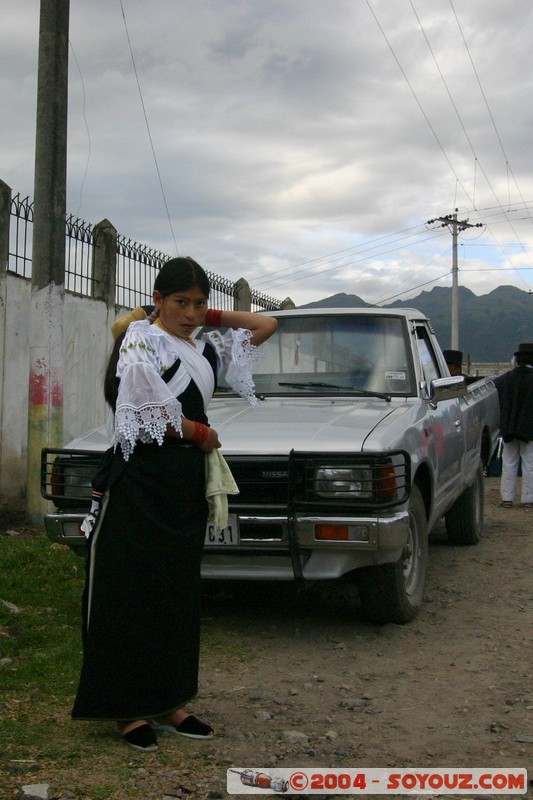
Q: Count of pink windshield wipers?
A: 0